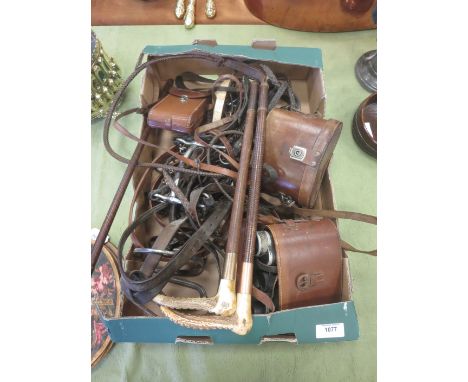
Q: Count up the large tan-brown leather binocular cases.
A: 2